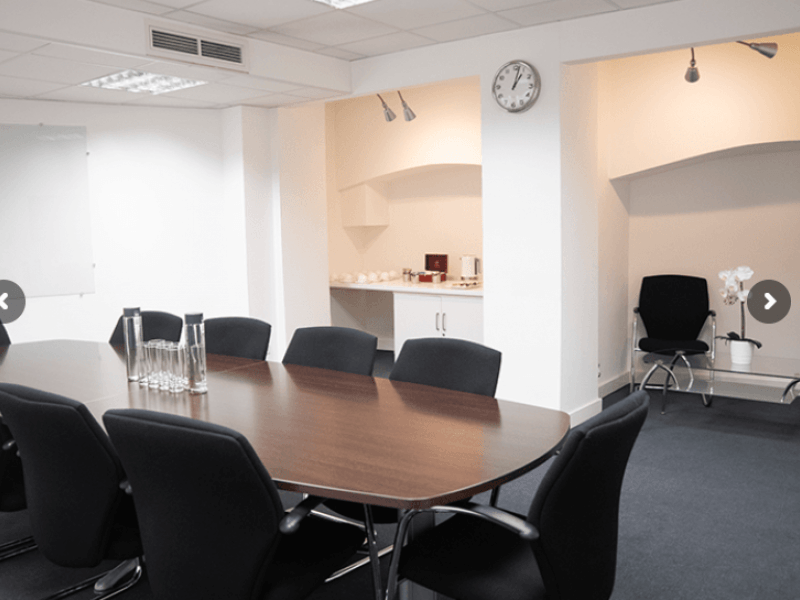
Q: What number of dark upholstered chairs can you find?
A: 10